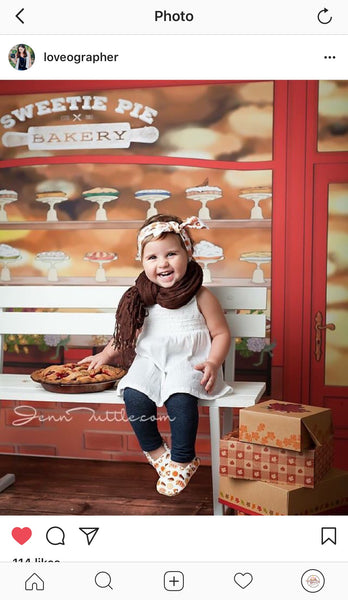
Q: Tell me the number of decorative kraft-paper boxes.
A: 3